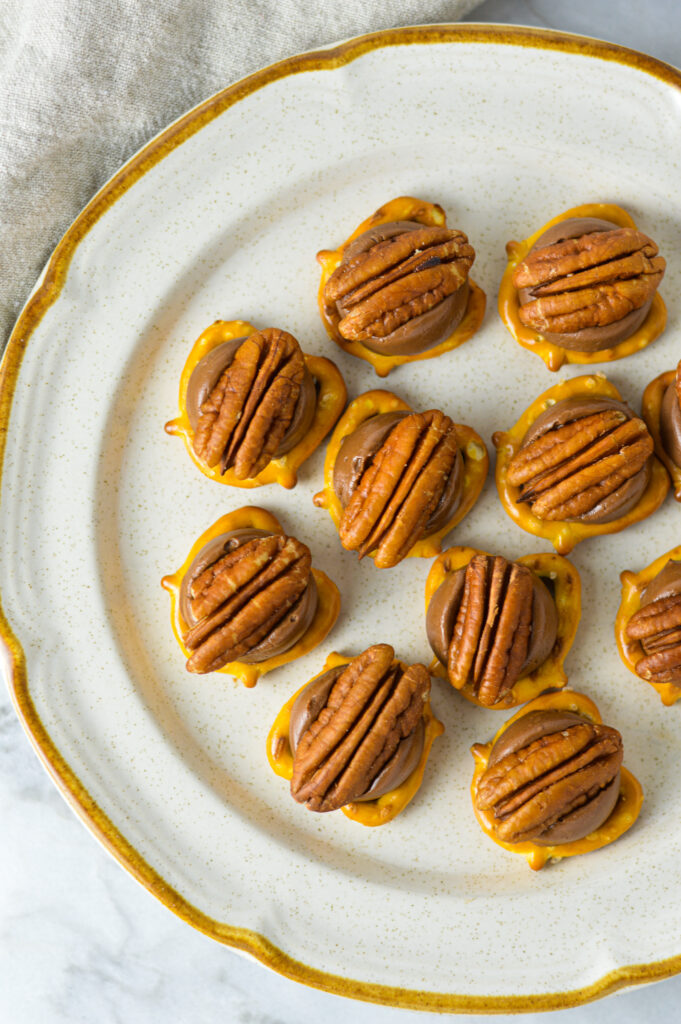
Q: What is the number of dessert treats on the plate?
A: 11